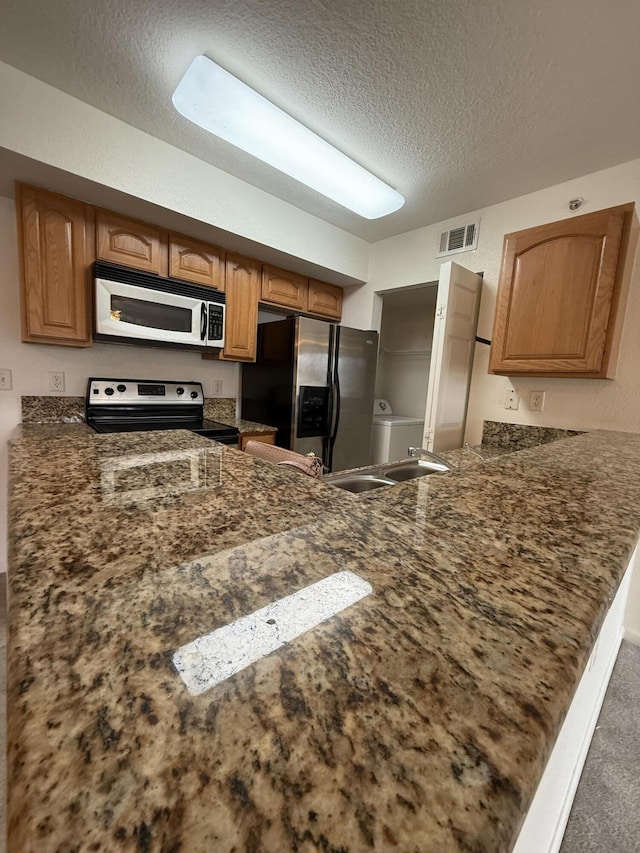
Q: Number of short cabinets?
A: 4